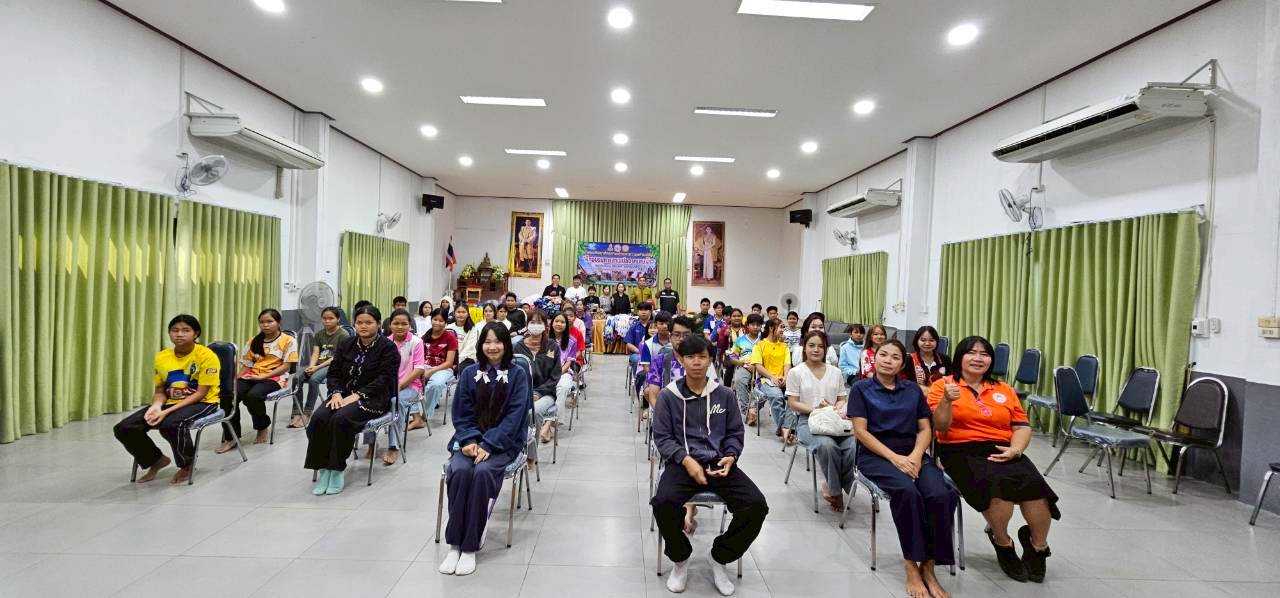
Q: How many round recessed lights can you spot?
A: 14